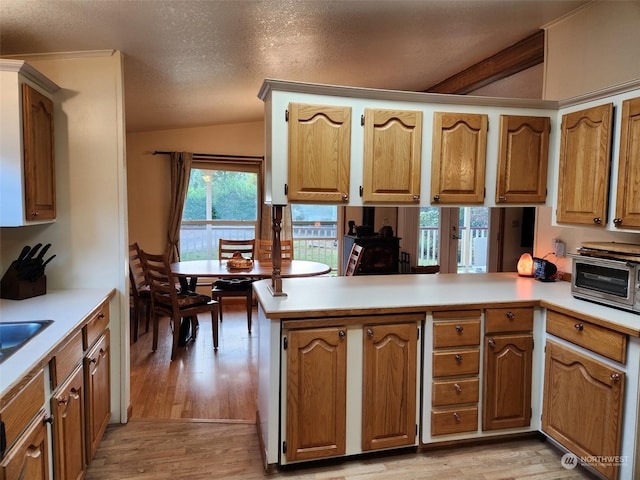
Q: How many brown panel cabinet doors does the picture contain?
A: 14